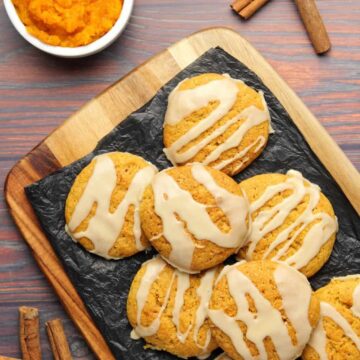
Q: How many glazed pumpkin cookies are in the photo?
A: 7